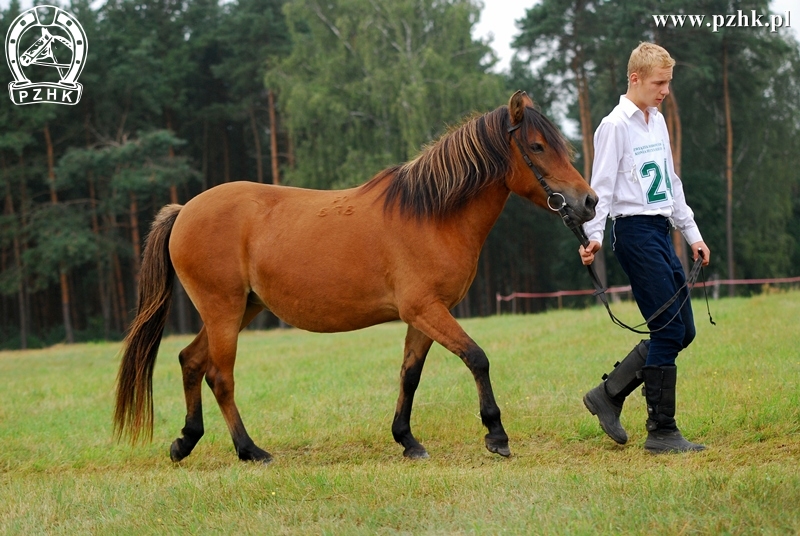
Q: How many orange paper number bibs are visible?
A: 0